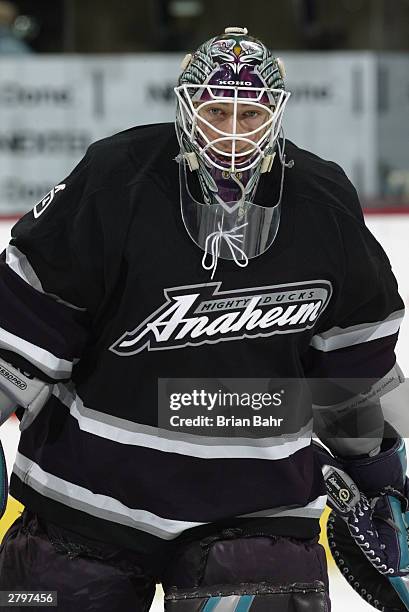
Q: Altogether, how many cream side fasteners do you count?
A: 4